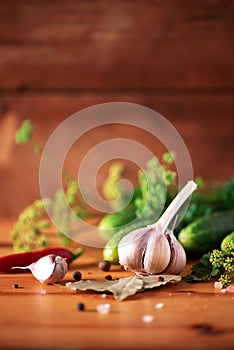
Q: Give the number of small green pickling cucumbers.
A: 4